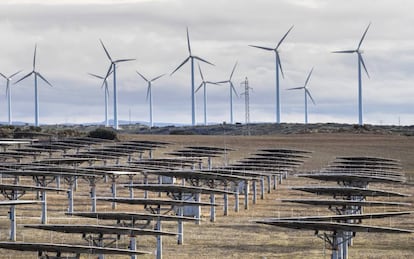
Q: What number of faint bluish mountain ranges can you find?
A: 1